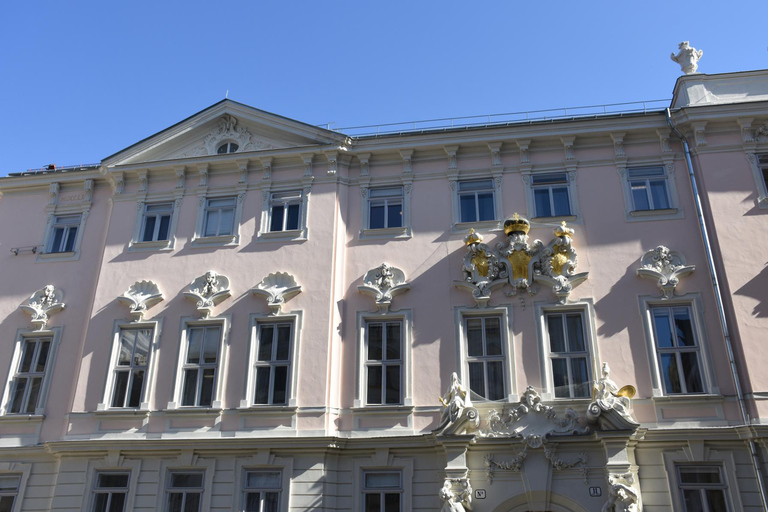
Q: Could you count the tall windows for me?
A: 8